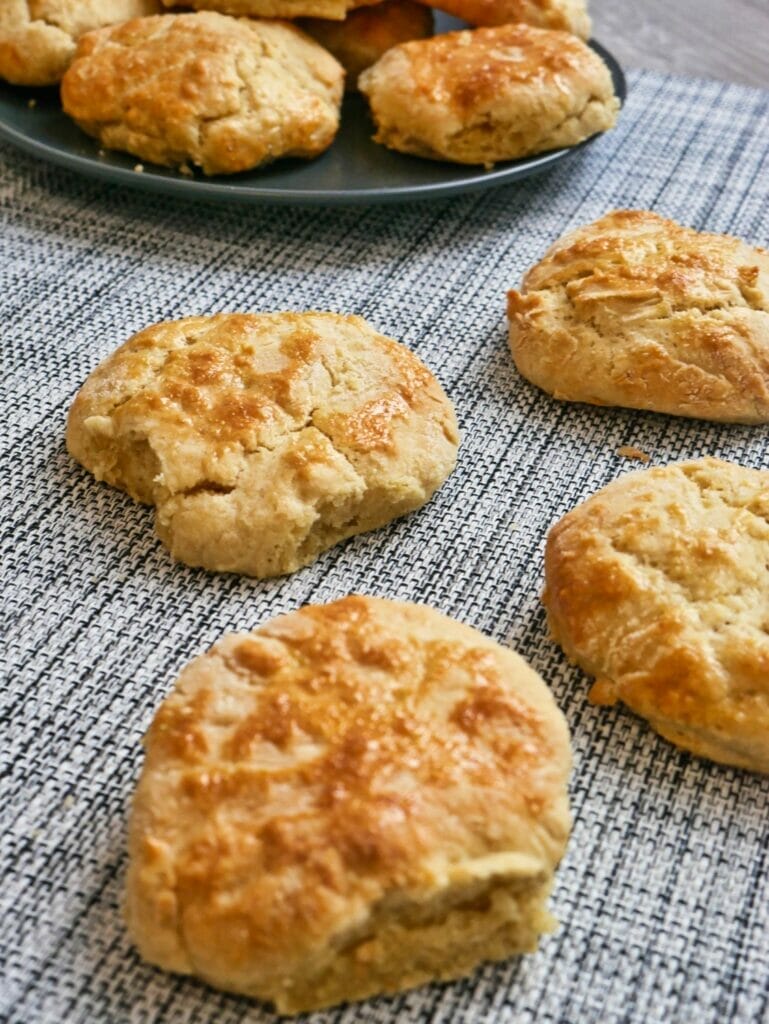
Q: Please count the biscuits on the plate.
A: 6